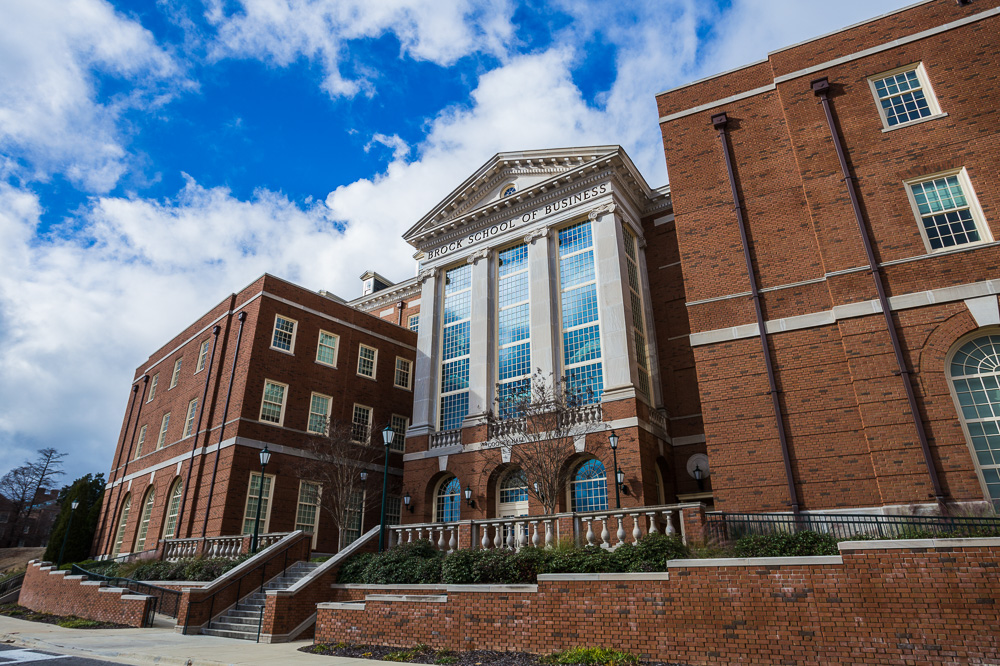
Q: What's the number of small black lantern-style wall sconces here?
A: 5